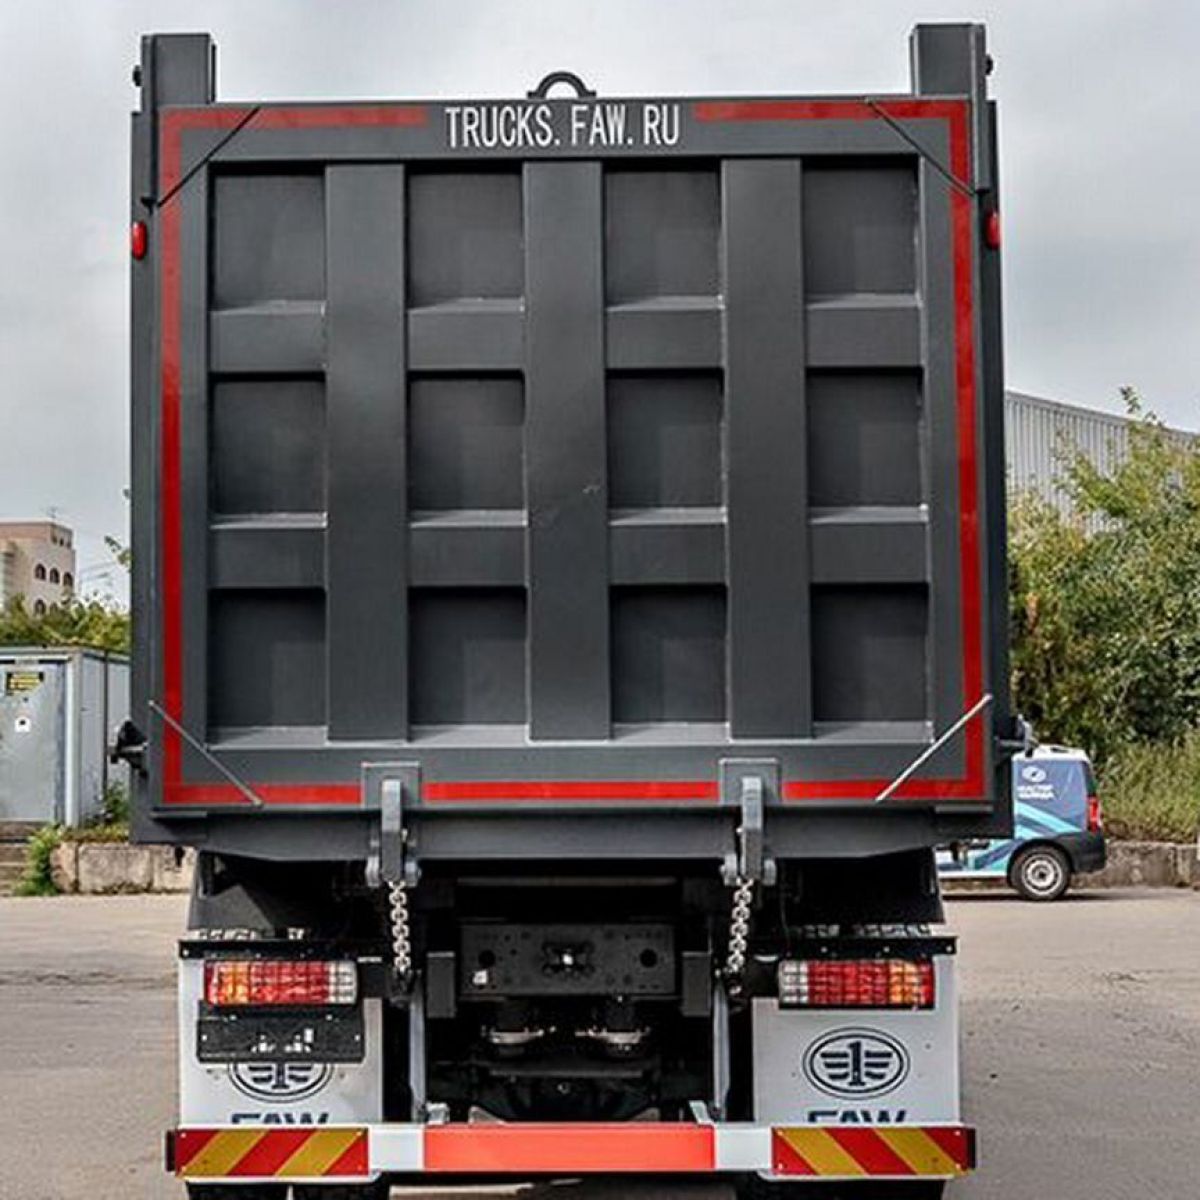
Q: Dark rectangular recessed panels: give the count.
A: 12